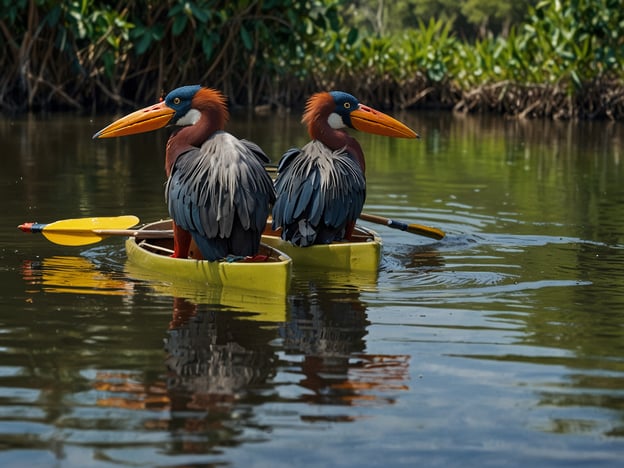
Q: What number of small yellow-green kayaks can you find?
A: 2